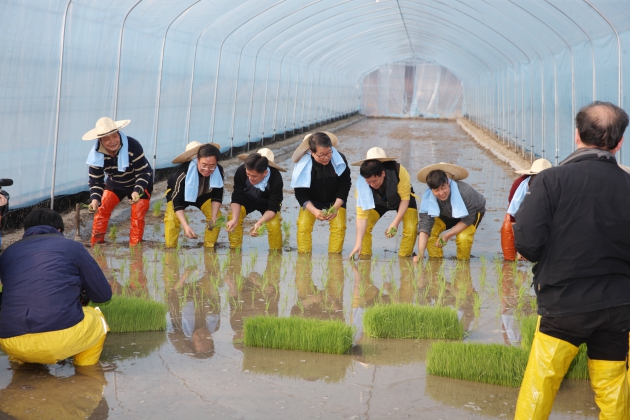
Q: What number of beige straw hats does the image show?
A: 7